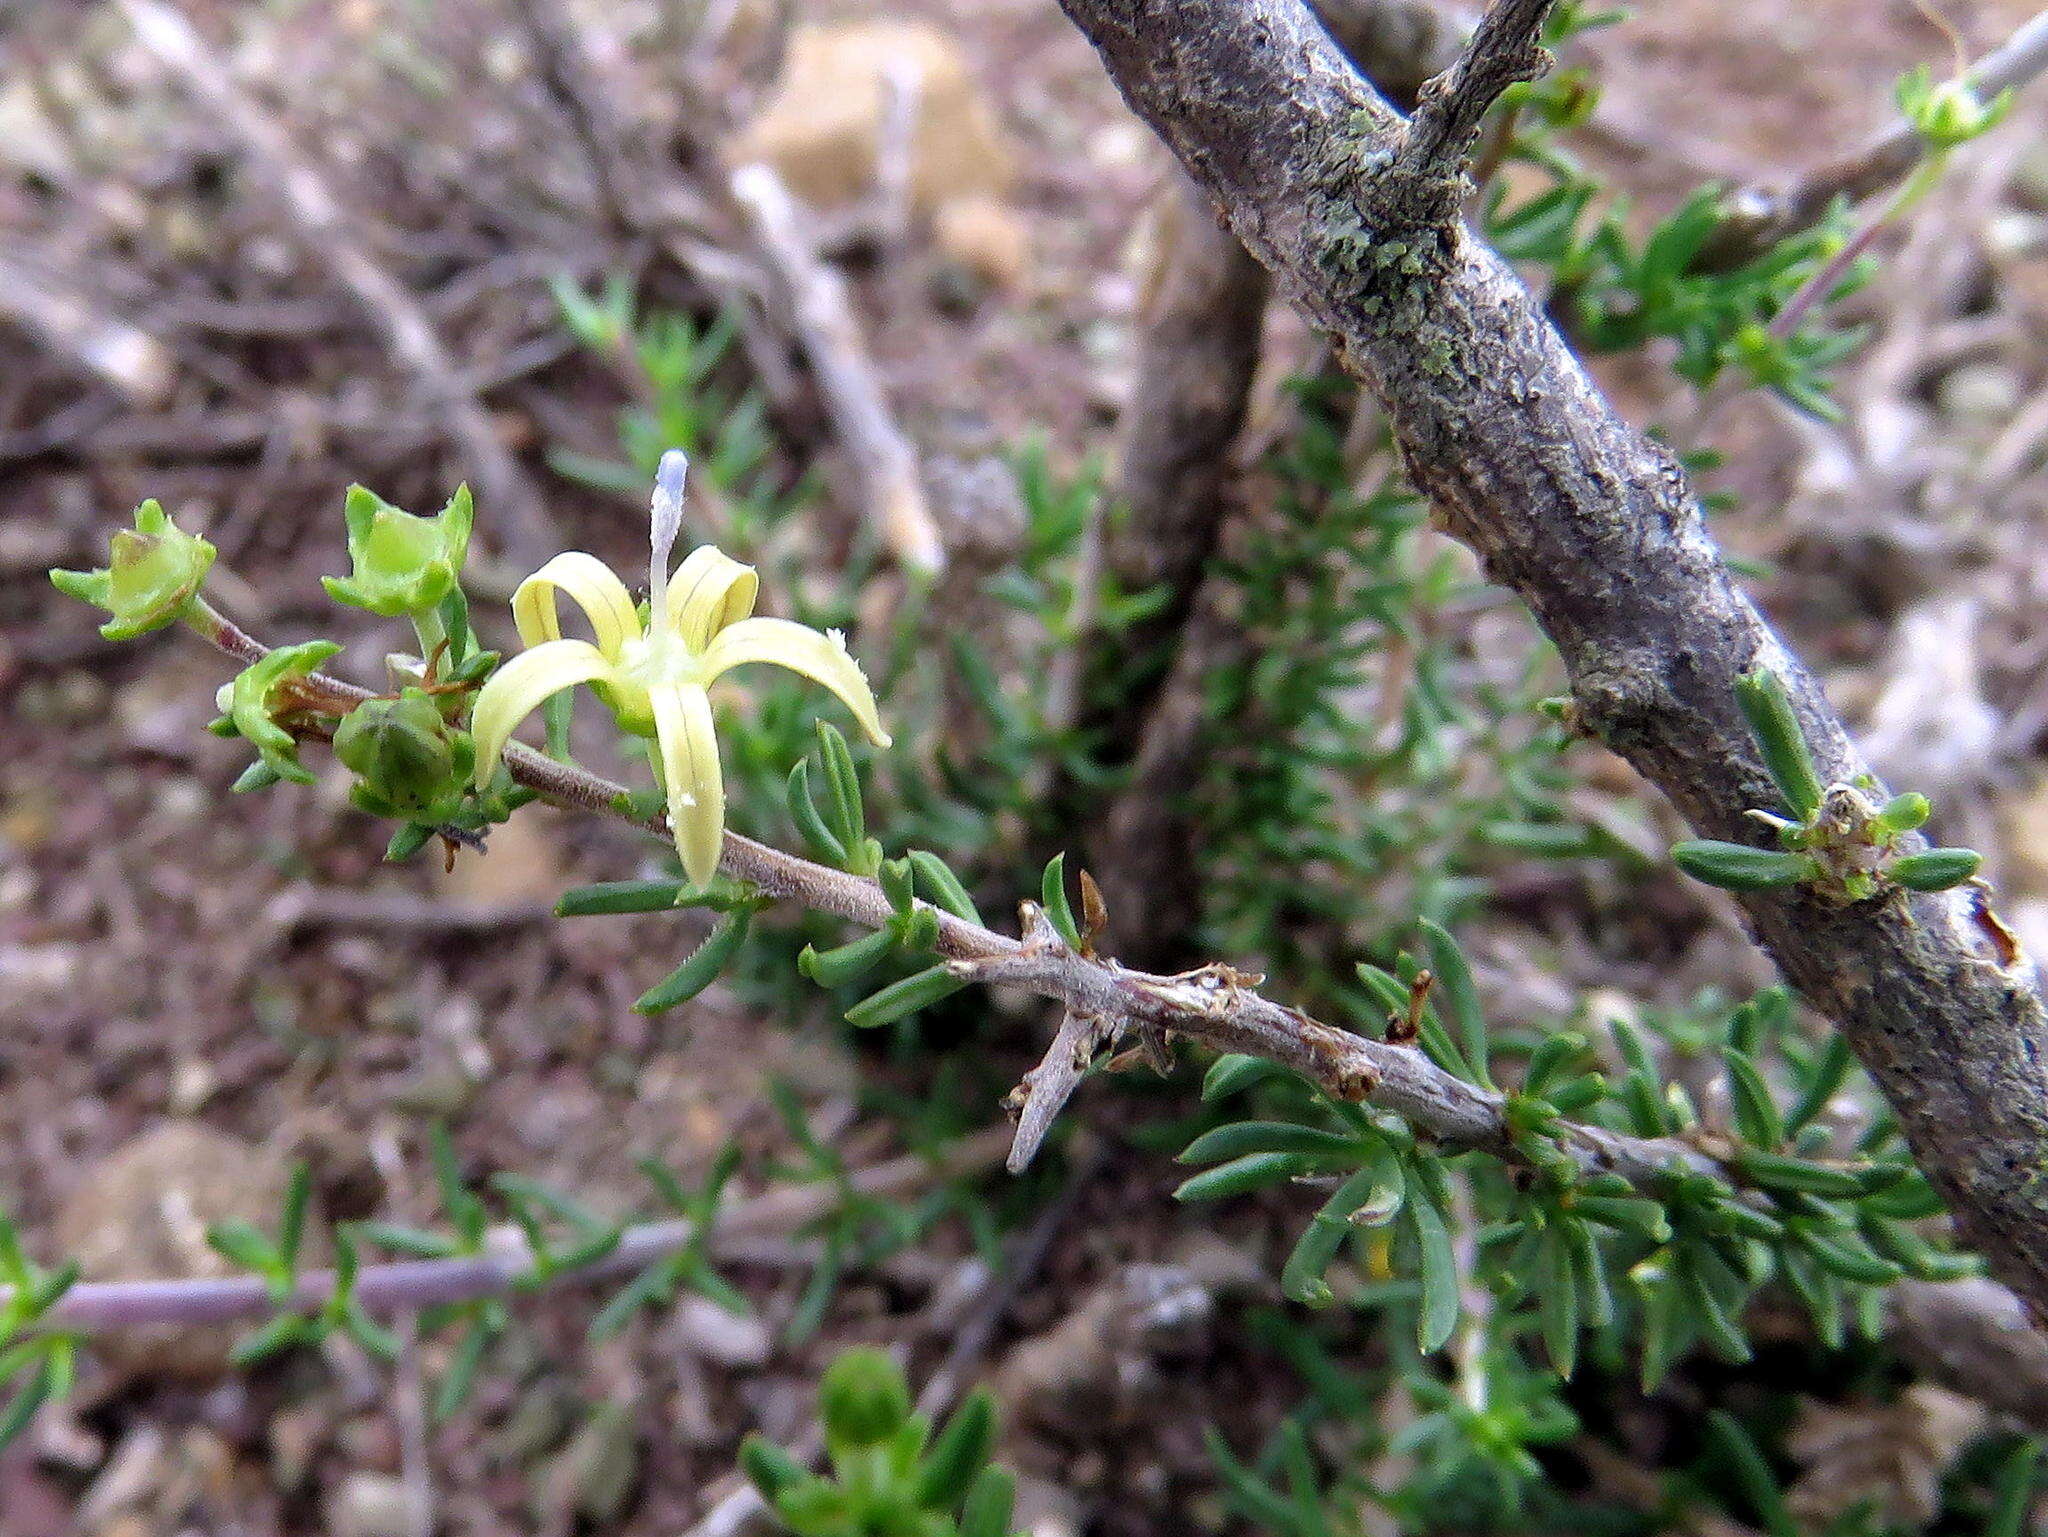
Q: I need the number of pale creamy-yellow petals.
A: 5